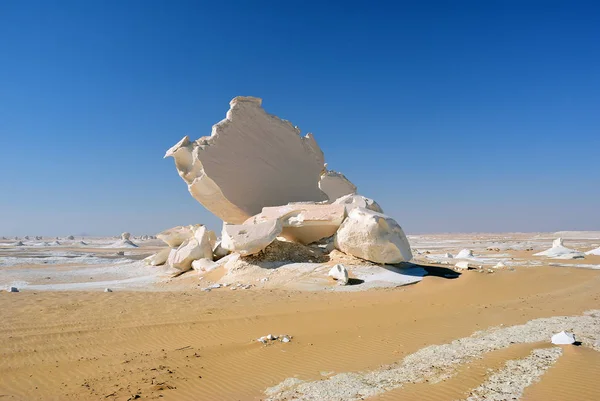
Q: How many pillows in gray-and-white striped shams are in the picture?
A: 0